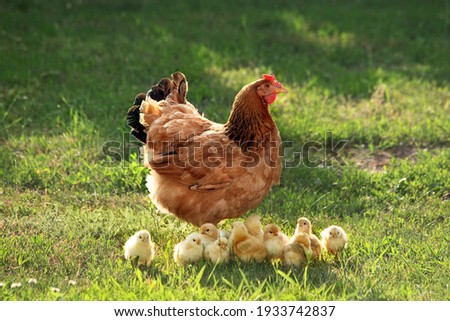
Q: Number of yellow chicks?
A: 10